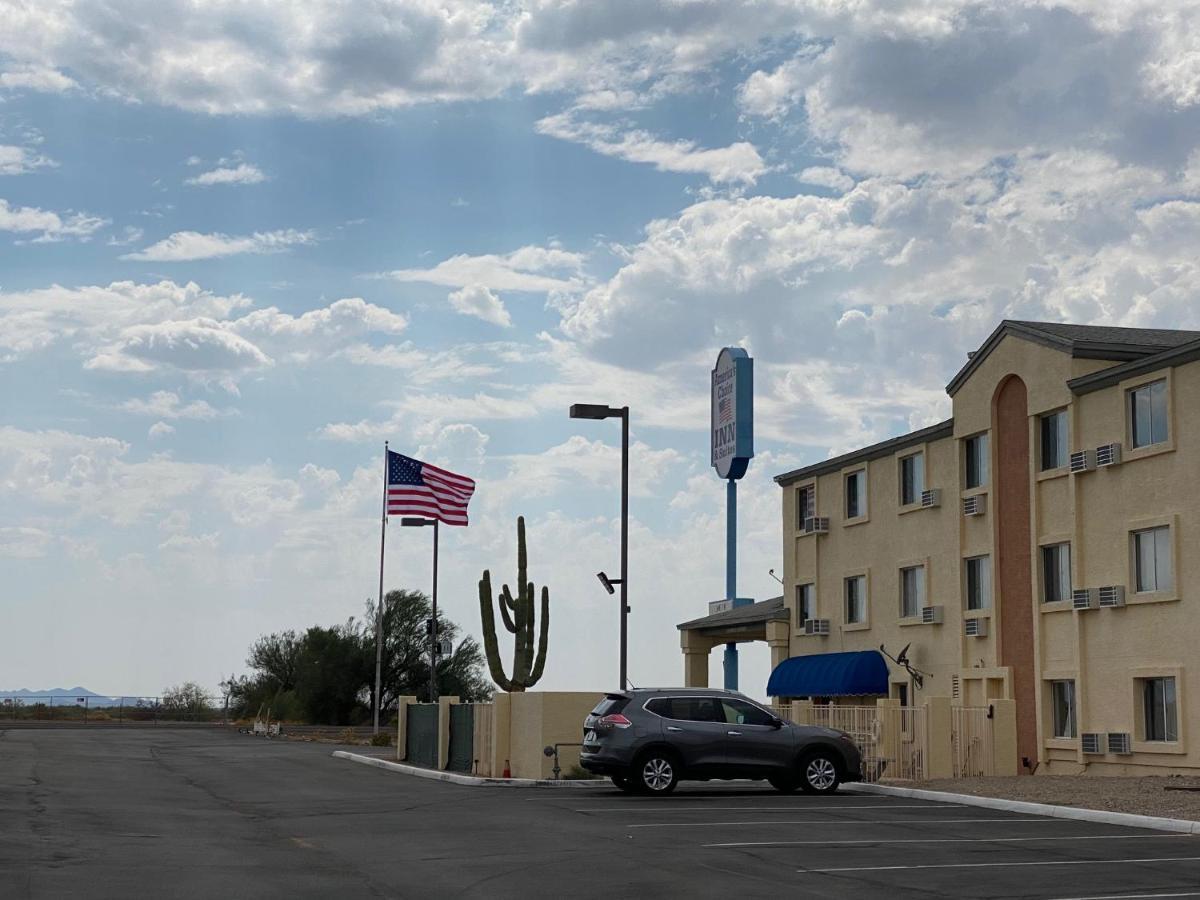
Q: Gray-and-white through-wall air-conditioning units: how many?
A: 12